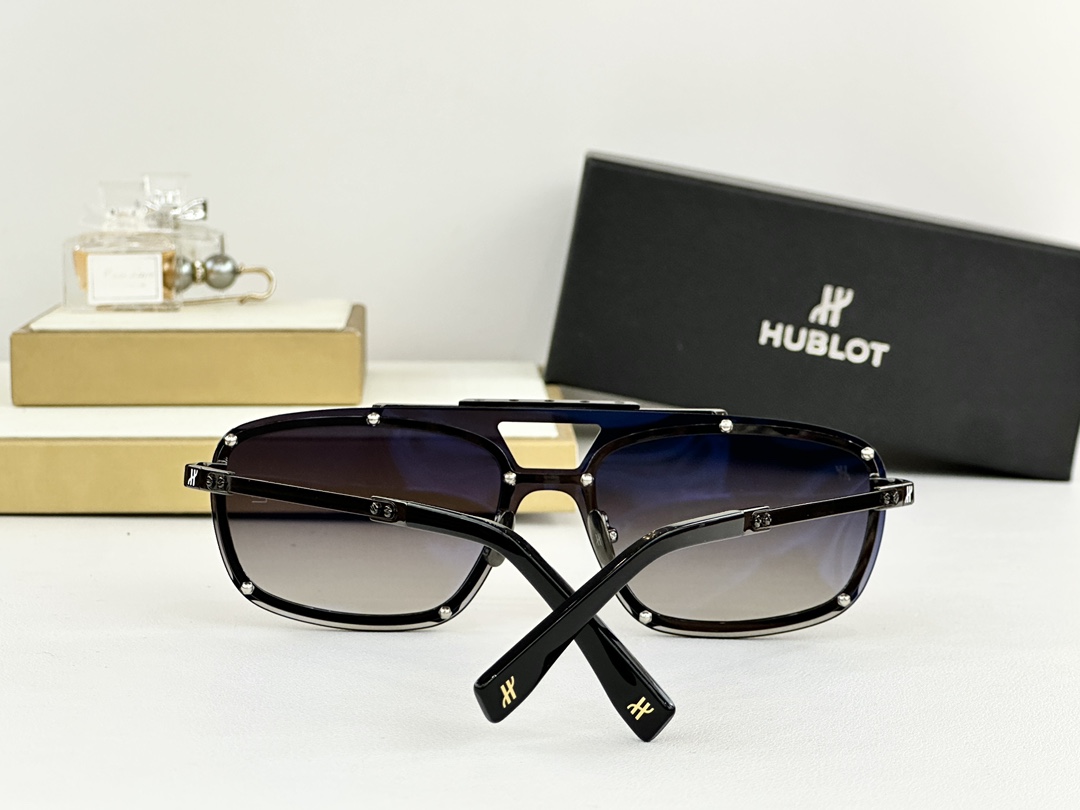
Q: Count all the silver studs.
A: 10